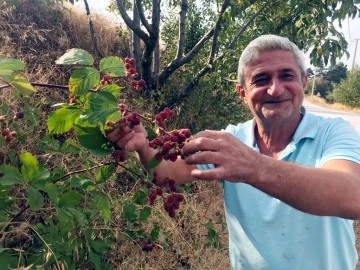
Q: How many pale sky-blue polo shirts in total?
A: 1